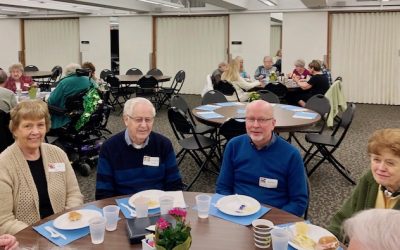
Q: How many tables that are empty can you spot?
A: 3